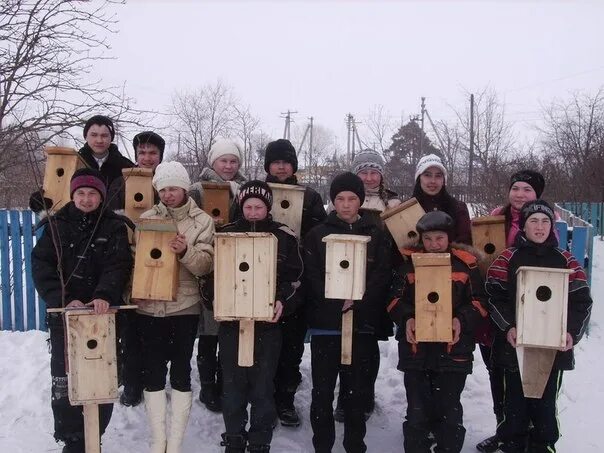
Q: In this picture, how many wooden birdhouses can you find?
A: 12